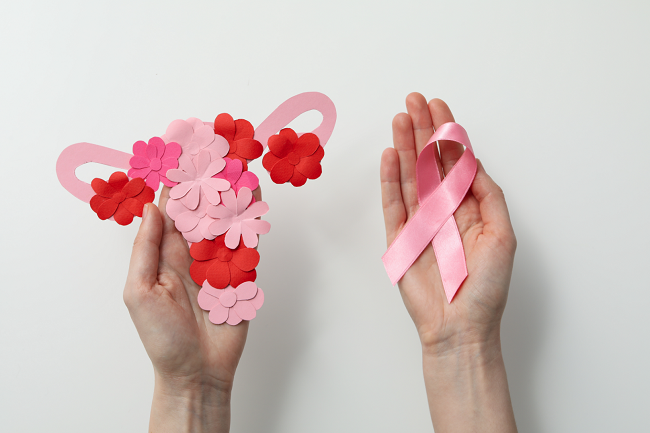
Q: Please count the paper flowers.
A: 11